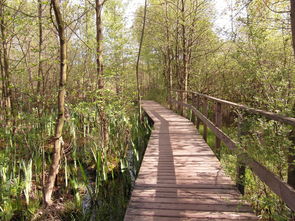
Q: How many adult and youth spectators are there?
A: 0